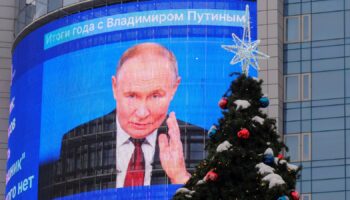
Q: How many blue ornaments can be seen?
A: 4